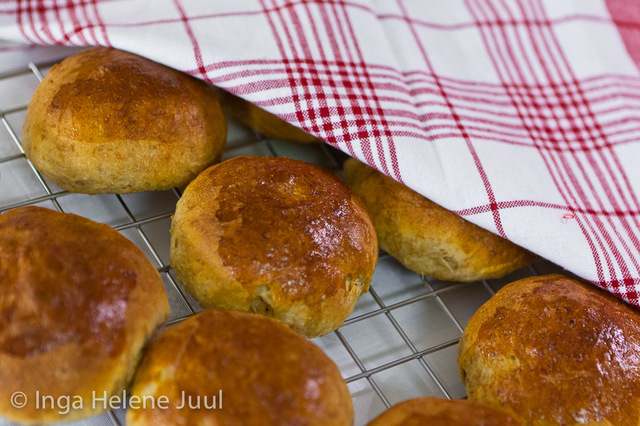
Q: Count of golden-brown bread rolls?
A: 8